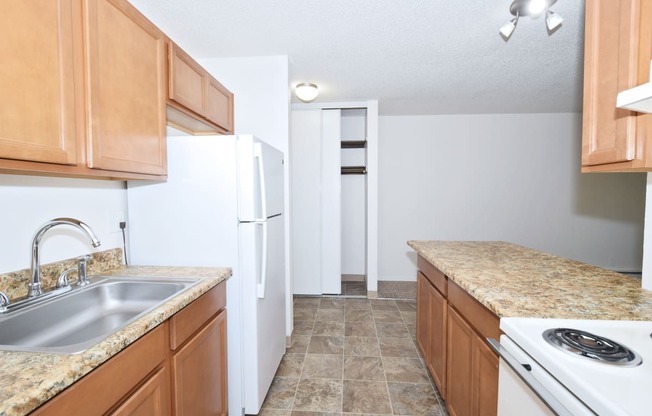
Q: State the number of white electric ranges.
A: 1